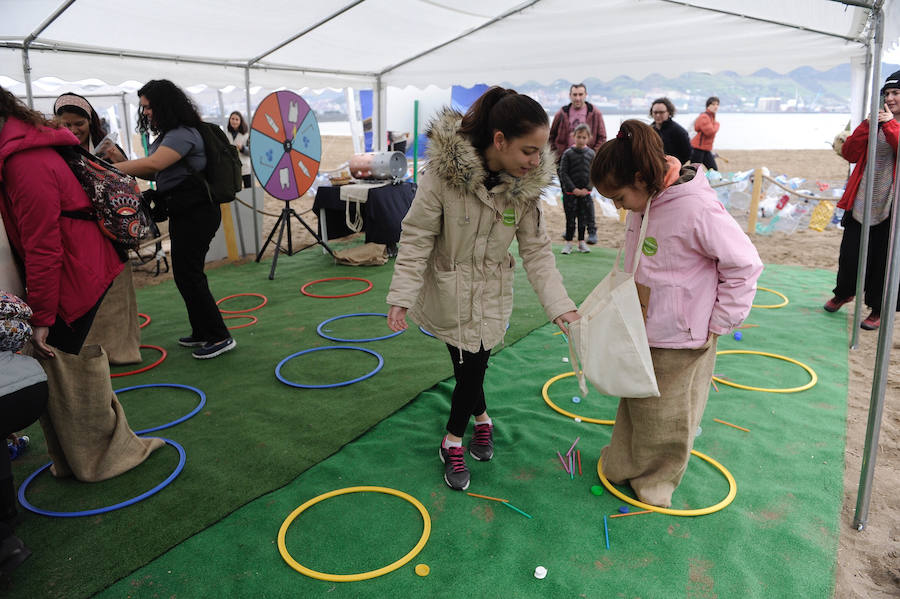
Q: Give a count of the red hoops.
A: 5